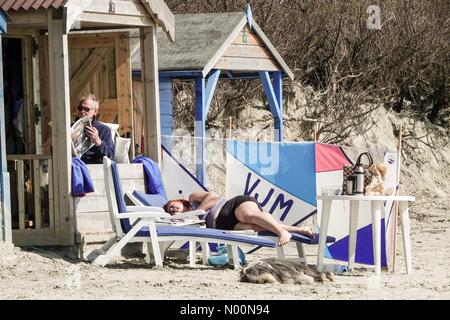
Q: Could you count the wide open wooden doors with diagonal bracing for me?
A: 1